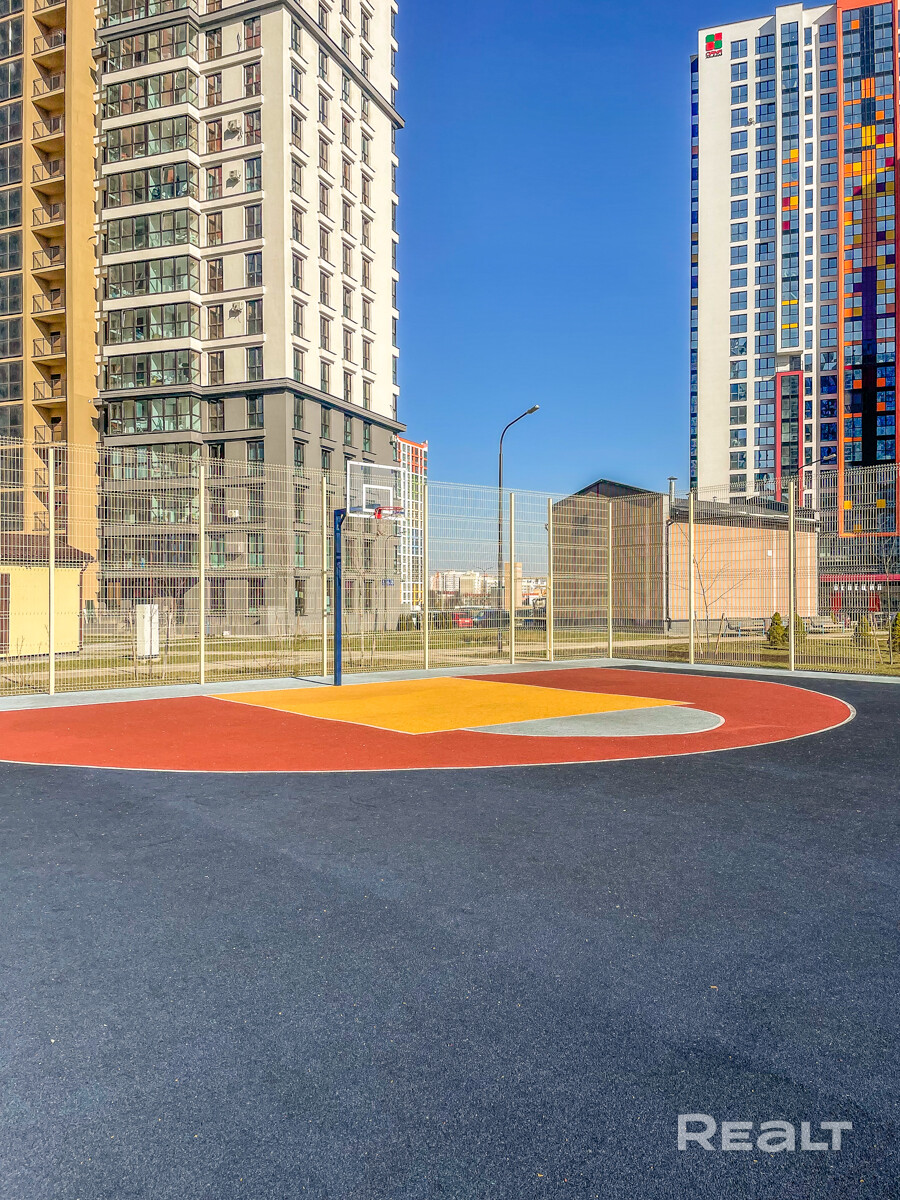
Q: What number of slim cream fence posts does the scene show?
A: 9